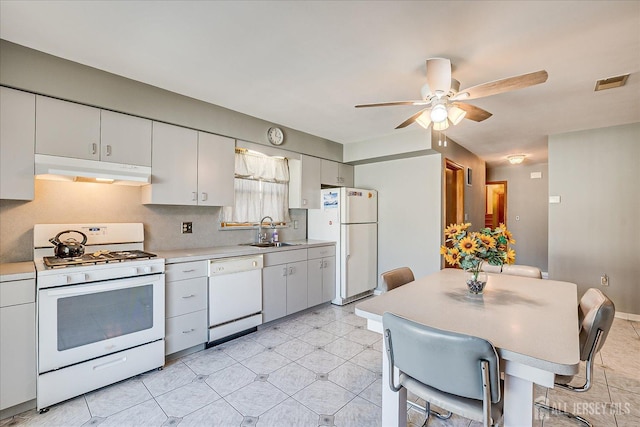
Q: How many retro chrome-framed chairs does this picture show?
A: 4